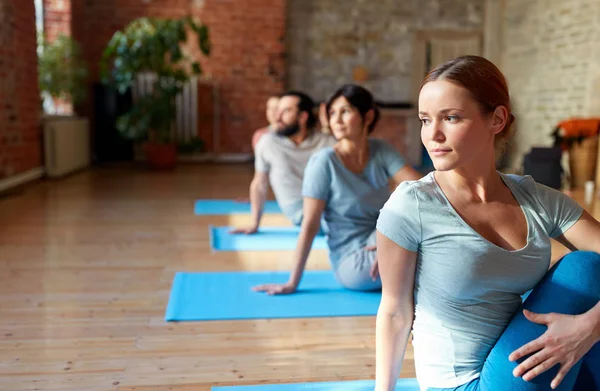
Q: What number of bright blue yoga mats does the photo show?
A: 4